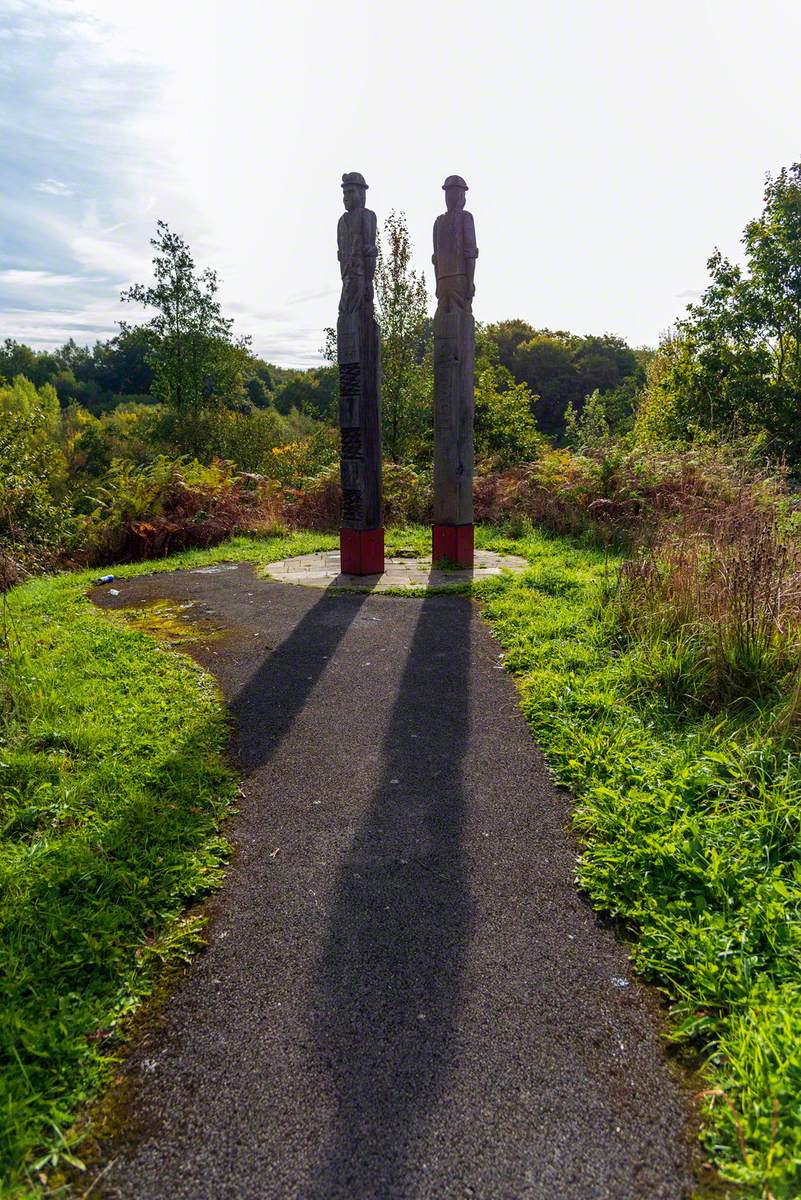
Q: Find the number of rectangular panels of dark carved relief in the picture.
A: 3